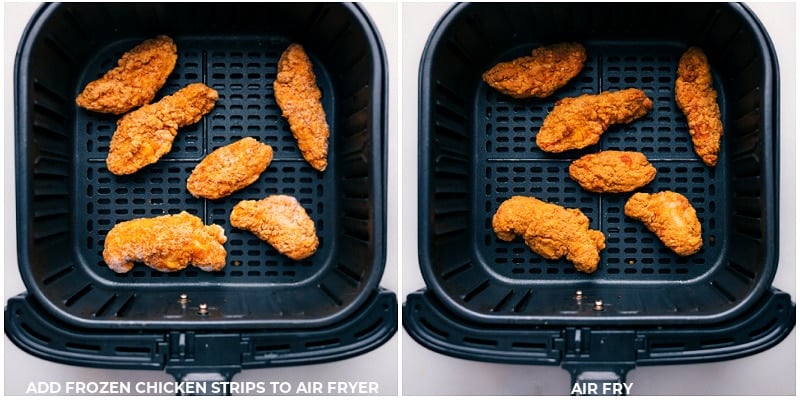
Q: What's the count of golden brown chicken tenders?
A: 12